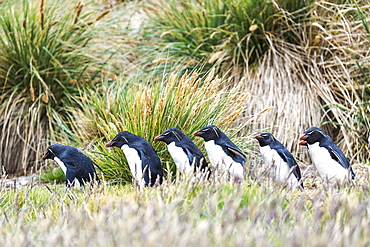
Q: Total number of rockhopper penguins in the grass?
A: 6